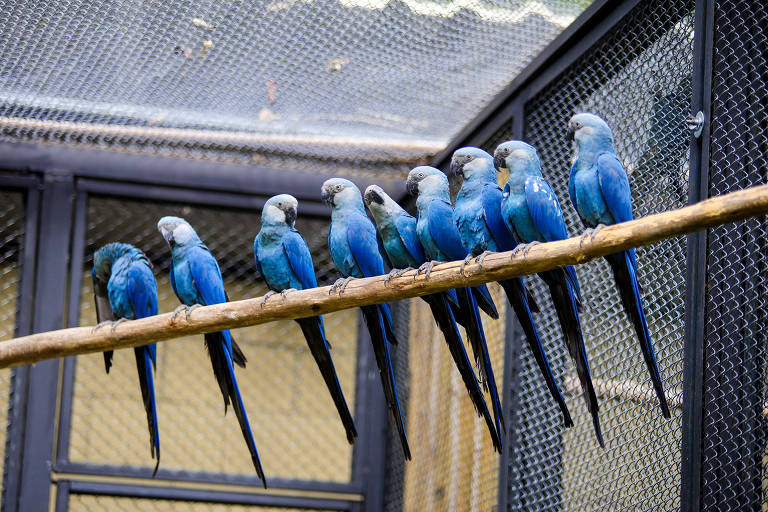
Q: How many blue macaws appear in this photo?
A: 9